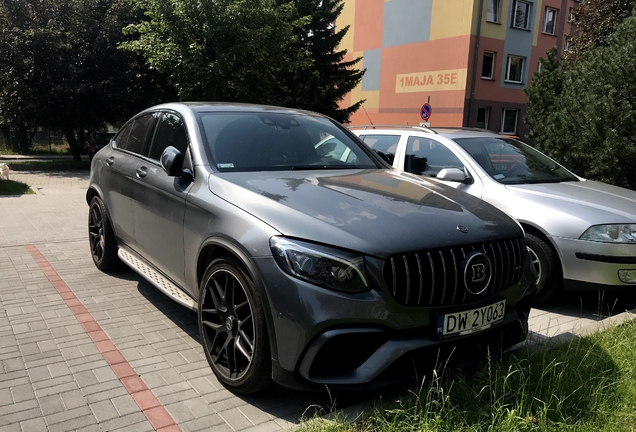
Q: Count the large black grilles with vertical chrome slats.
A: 1